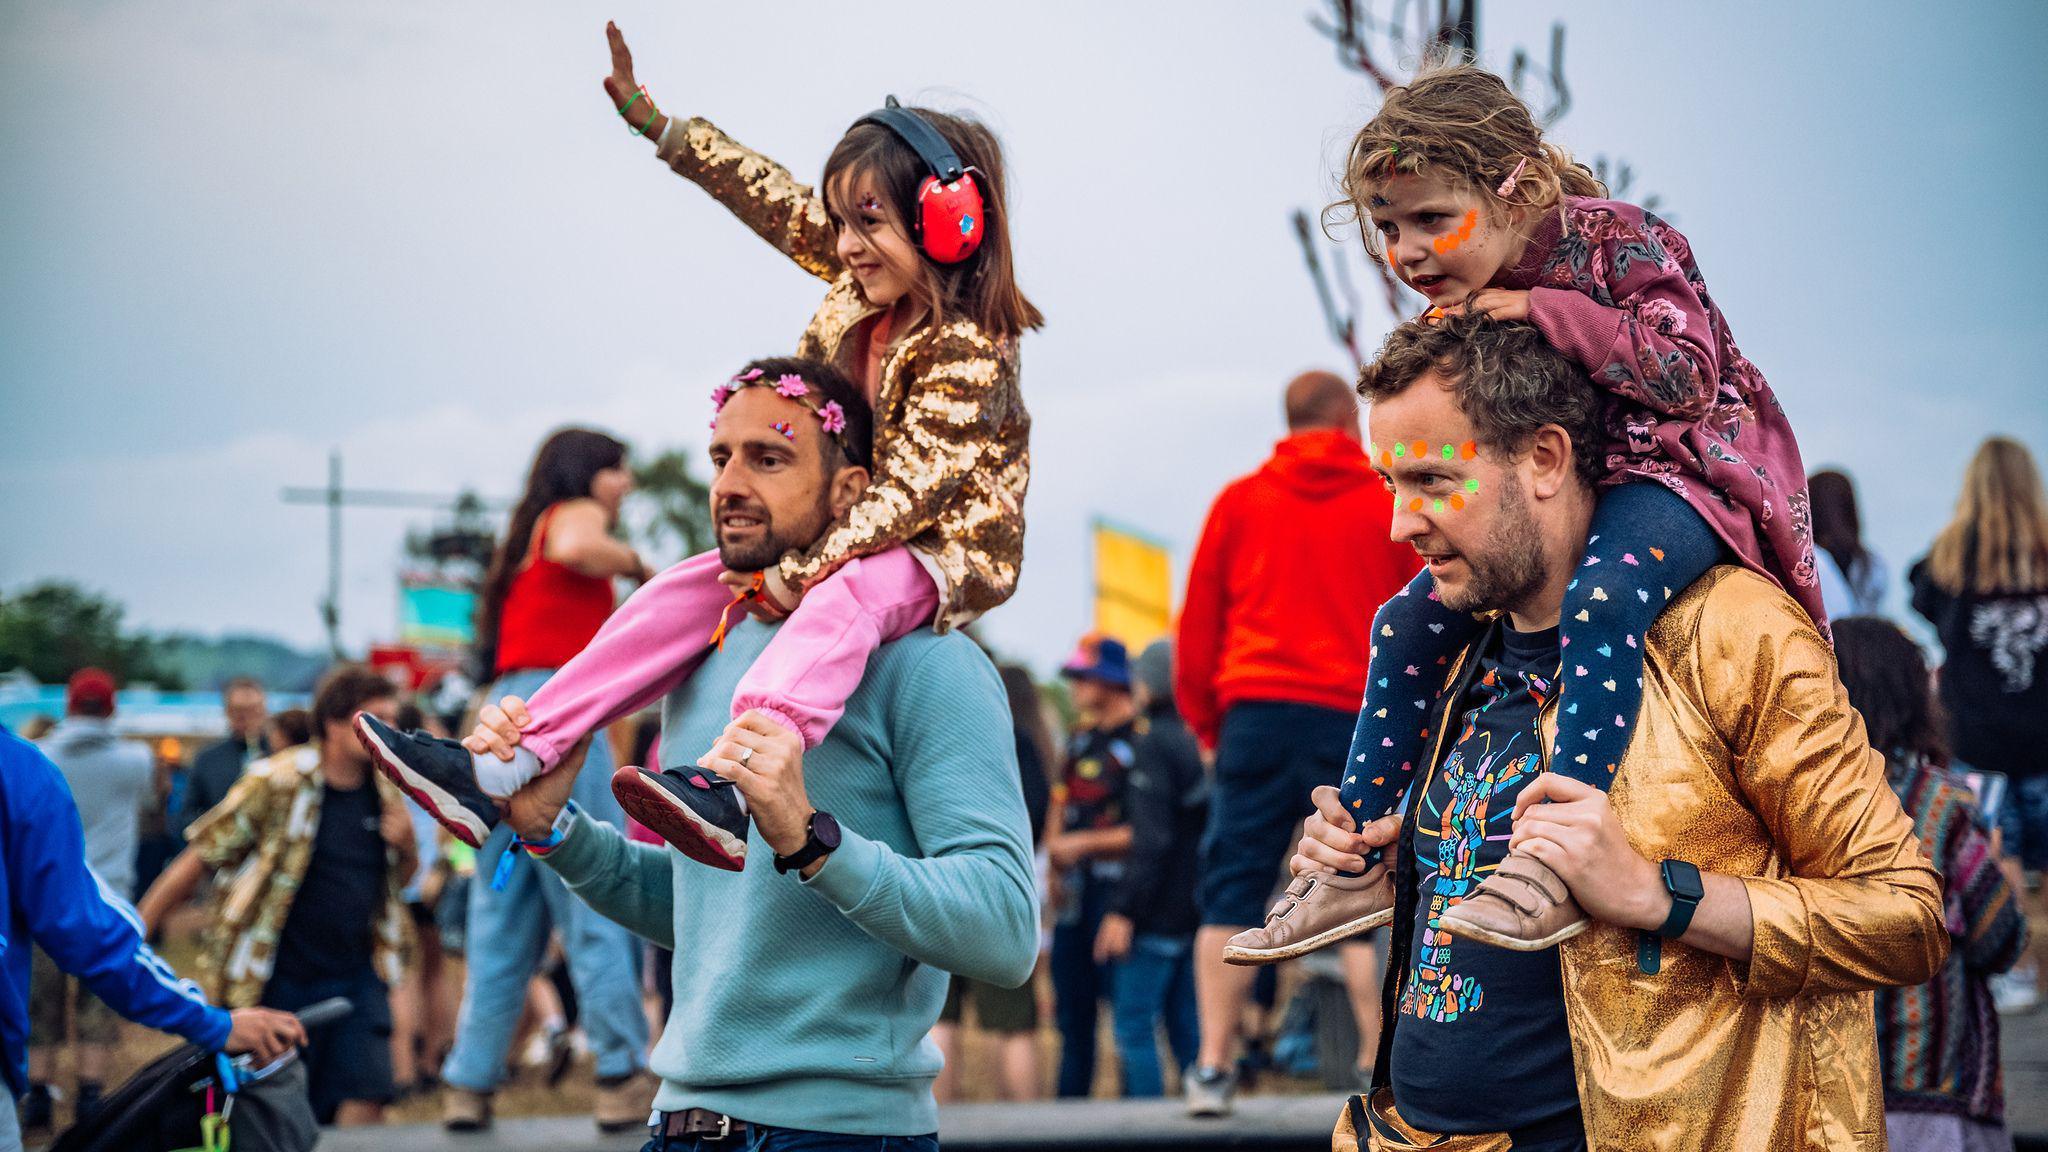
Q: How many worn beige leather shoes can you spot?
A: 2